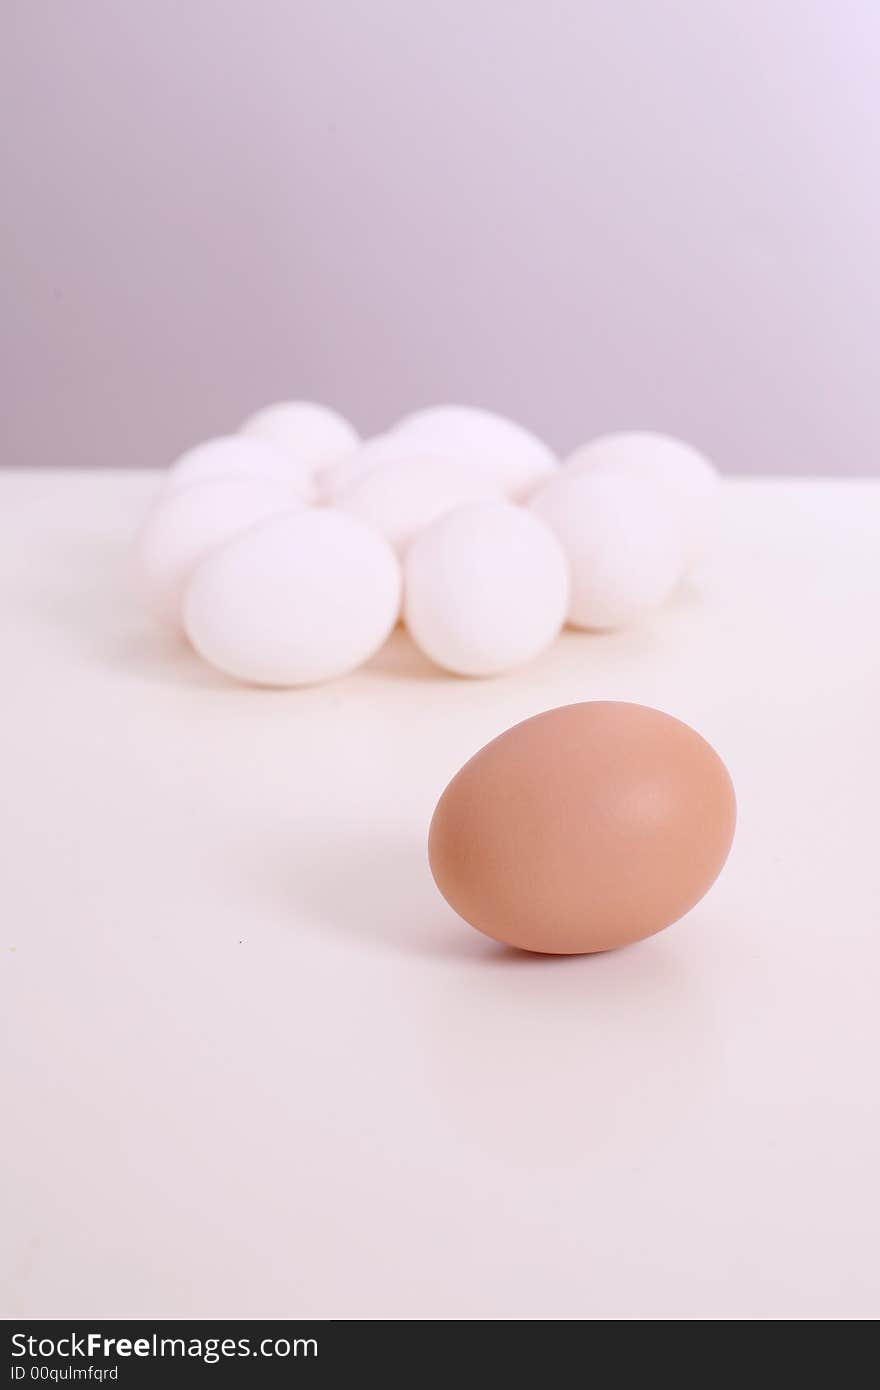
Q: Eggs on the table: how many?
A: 11